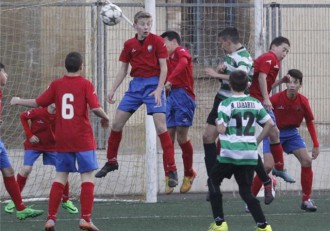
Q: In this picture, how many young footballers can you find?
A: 9